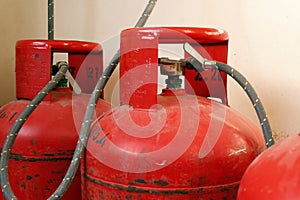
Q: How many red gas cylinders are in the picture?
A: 3